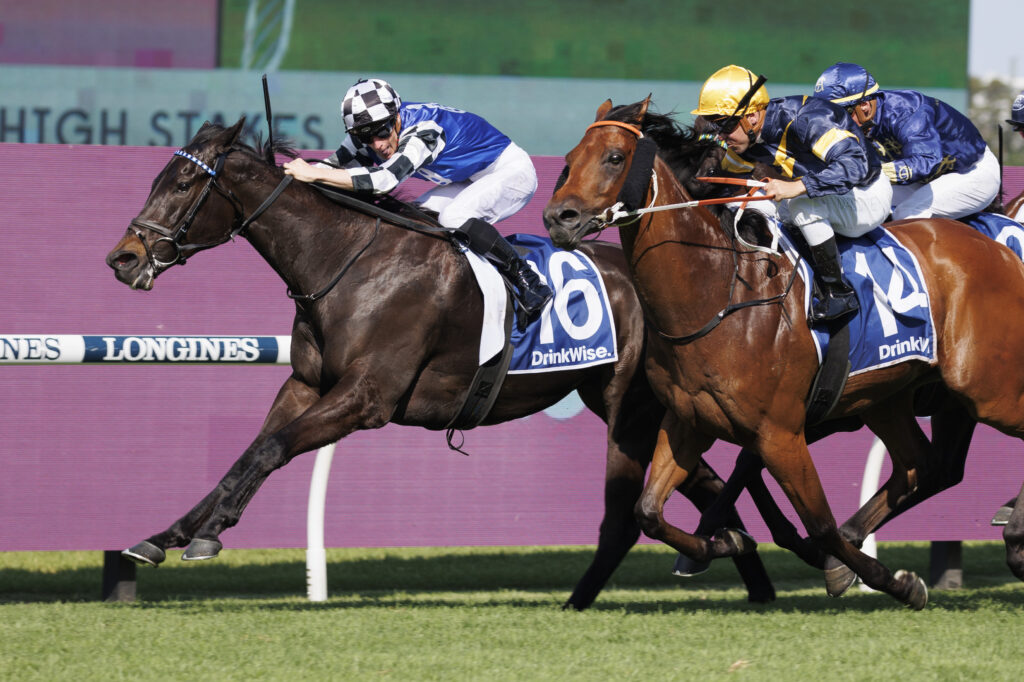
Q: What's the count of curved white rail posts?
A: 2